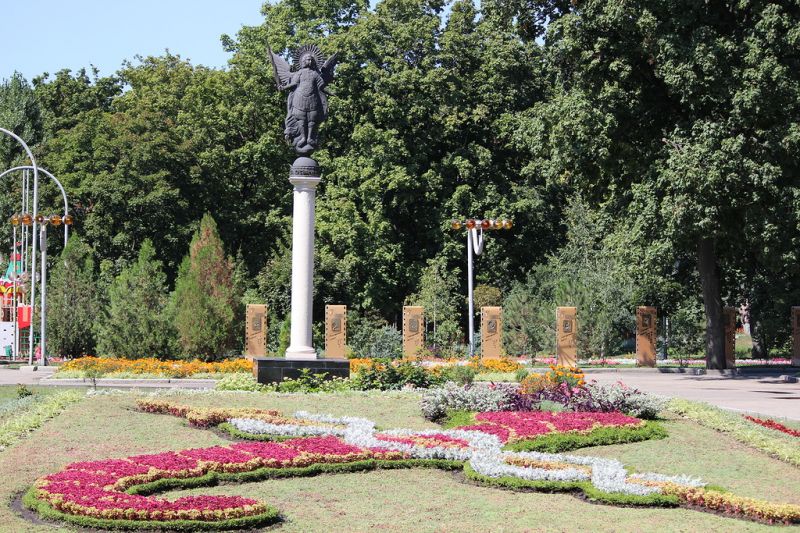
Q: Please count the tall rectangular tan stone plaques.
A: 8